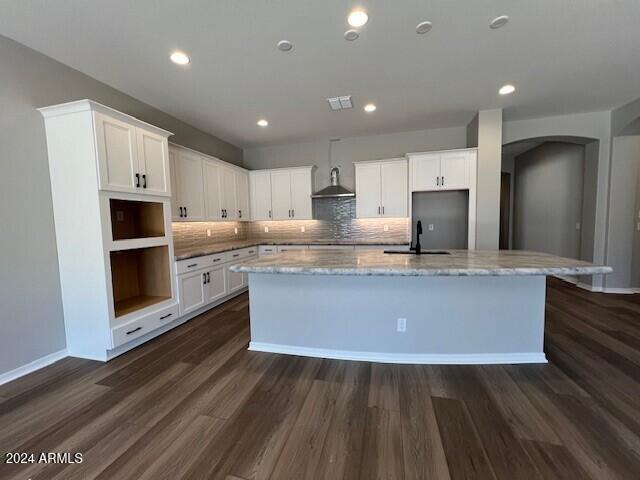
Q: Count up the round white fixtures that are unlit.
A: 4